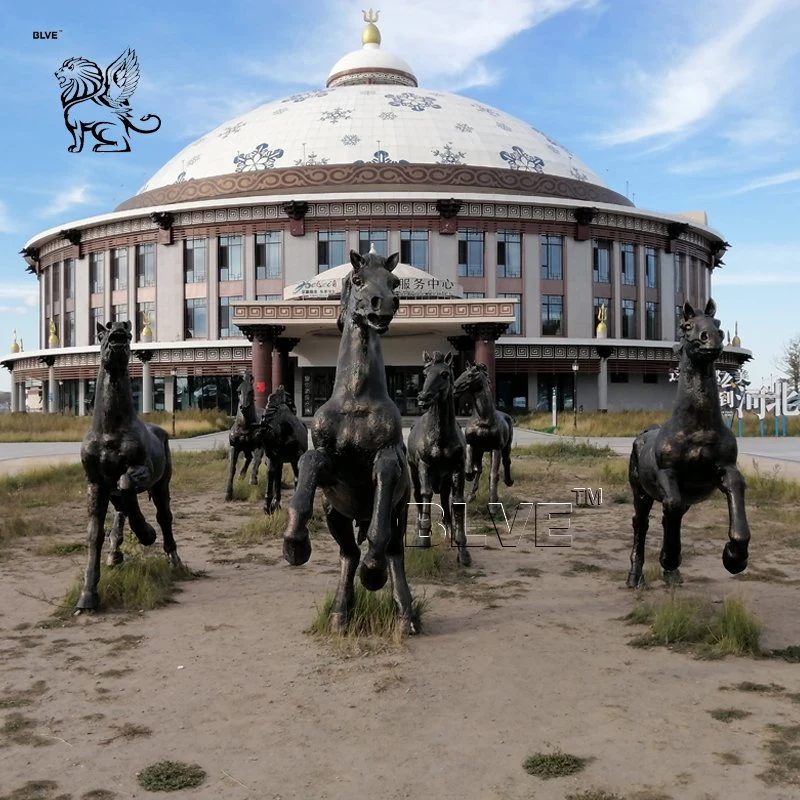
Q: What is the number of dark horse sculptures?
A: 7